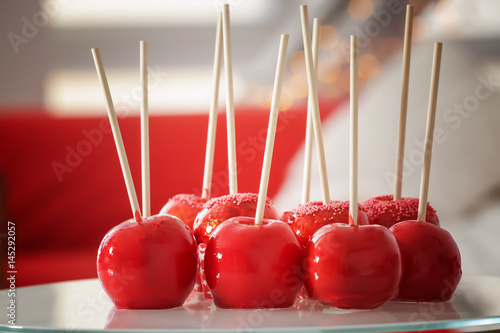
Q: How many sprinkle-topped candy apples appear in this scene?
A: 4